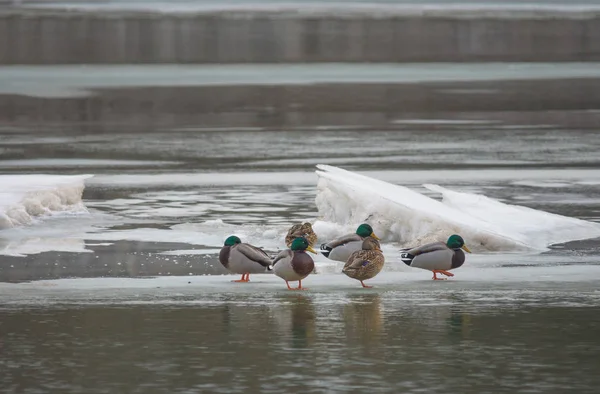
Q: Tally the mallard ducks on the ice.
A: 6